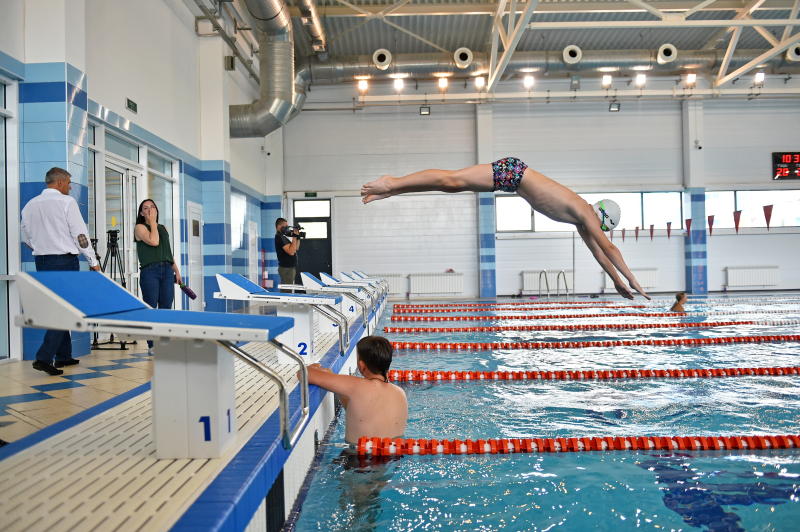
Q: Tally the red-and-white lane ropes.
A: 7